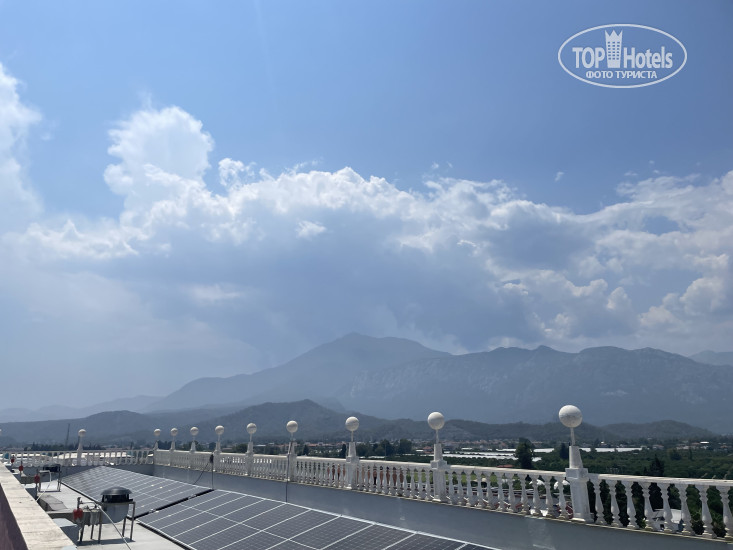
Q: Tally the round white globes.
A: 10